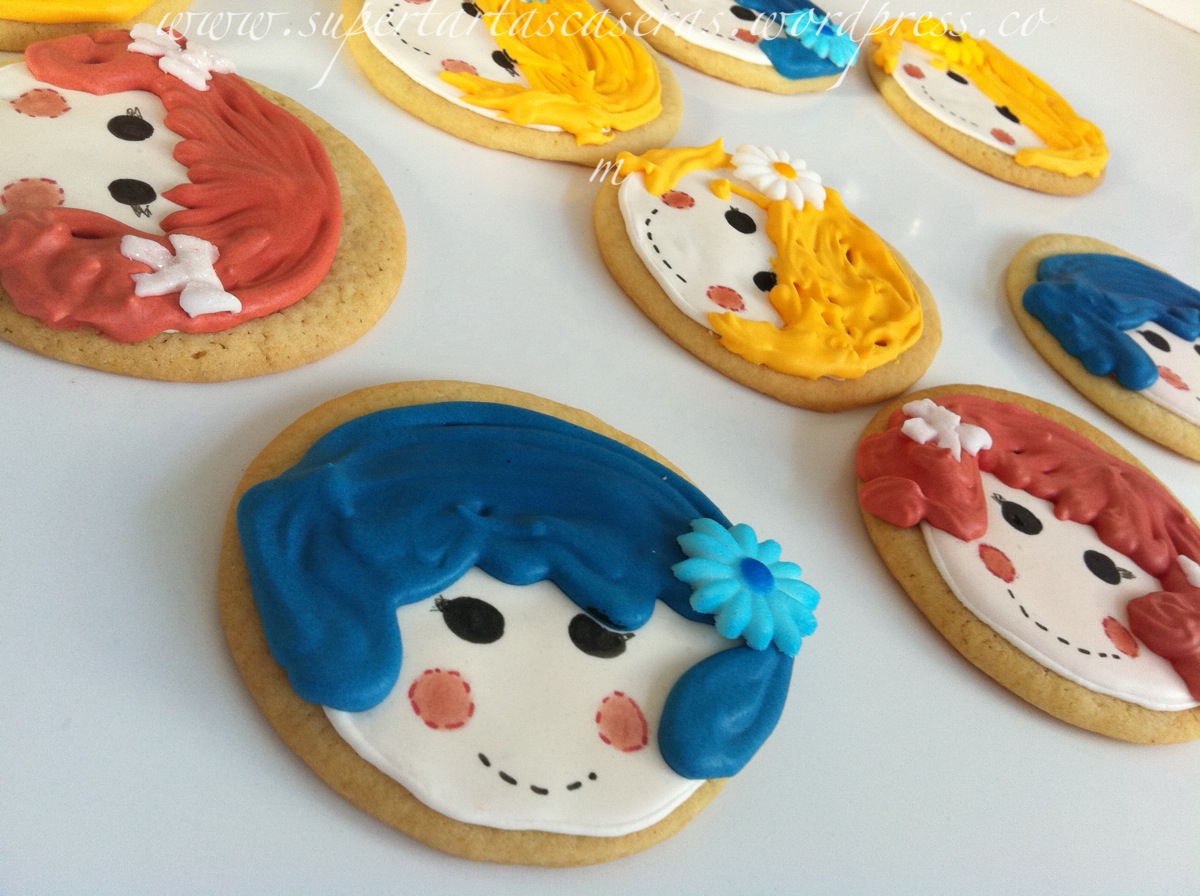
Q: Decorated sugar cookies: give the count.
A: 9